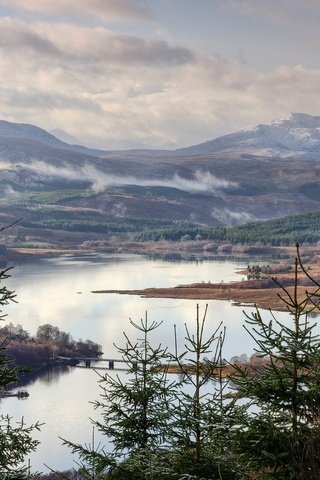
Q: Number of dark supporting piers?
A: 3